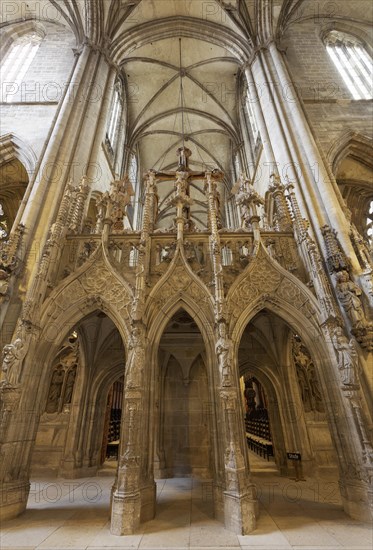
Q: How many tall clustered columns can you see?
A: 2